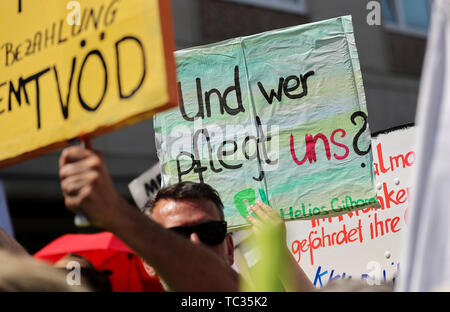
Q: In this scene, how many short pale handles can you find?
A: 1